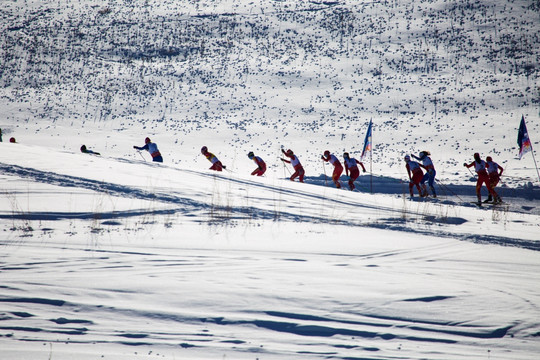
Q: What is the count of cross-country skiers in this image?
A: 12